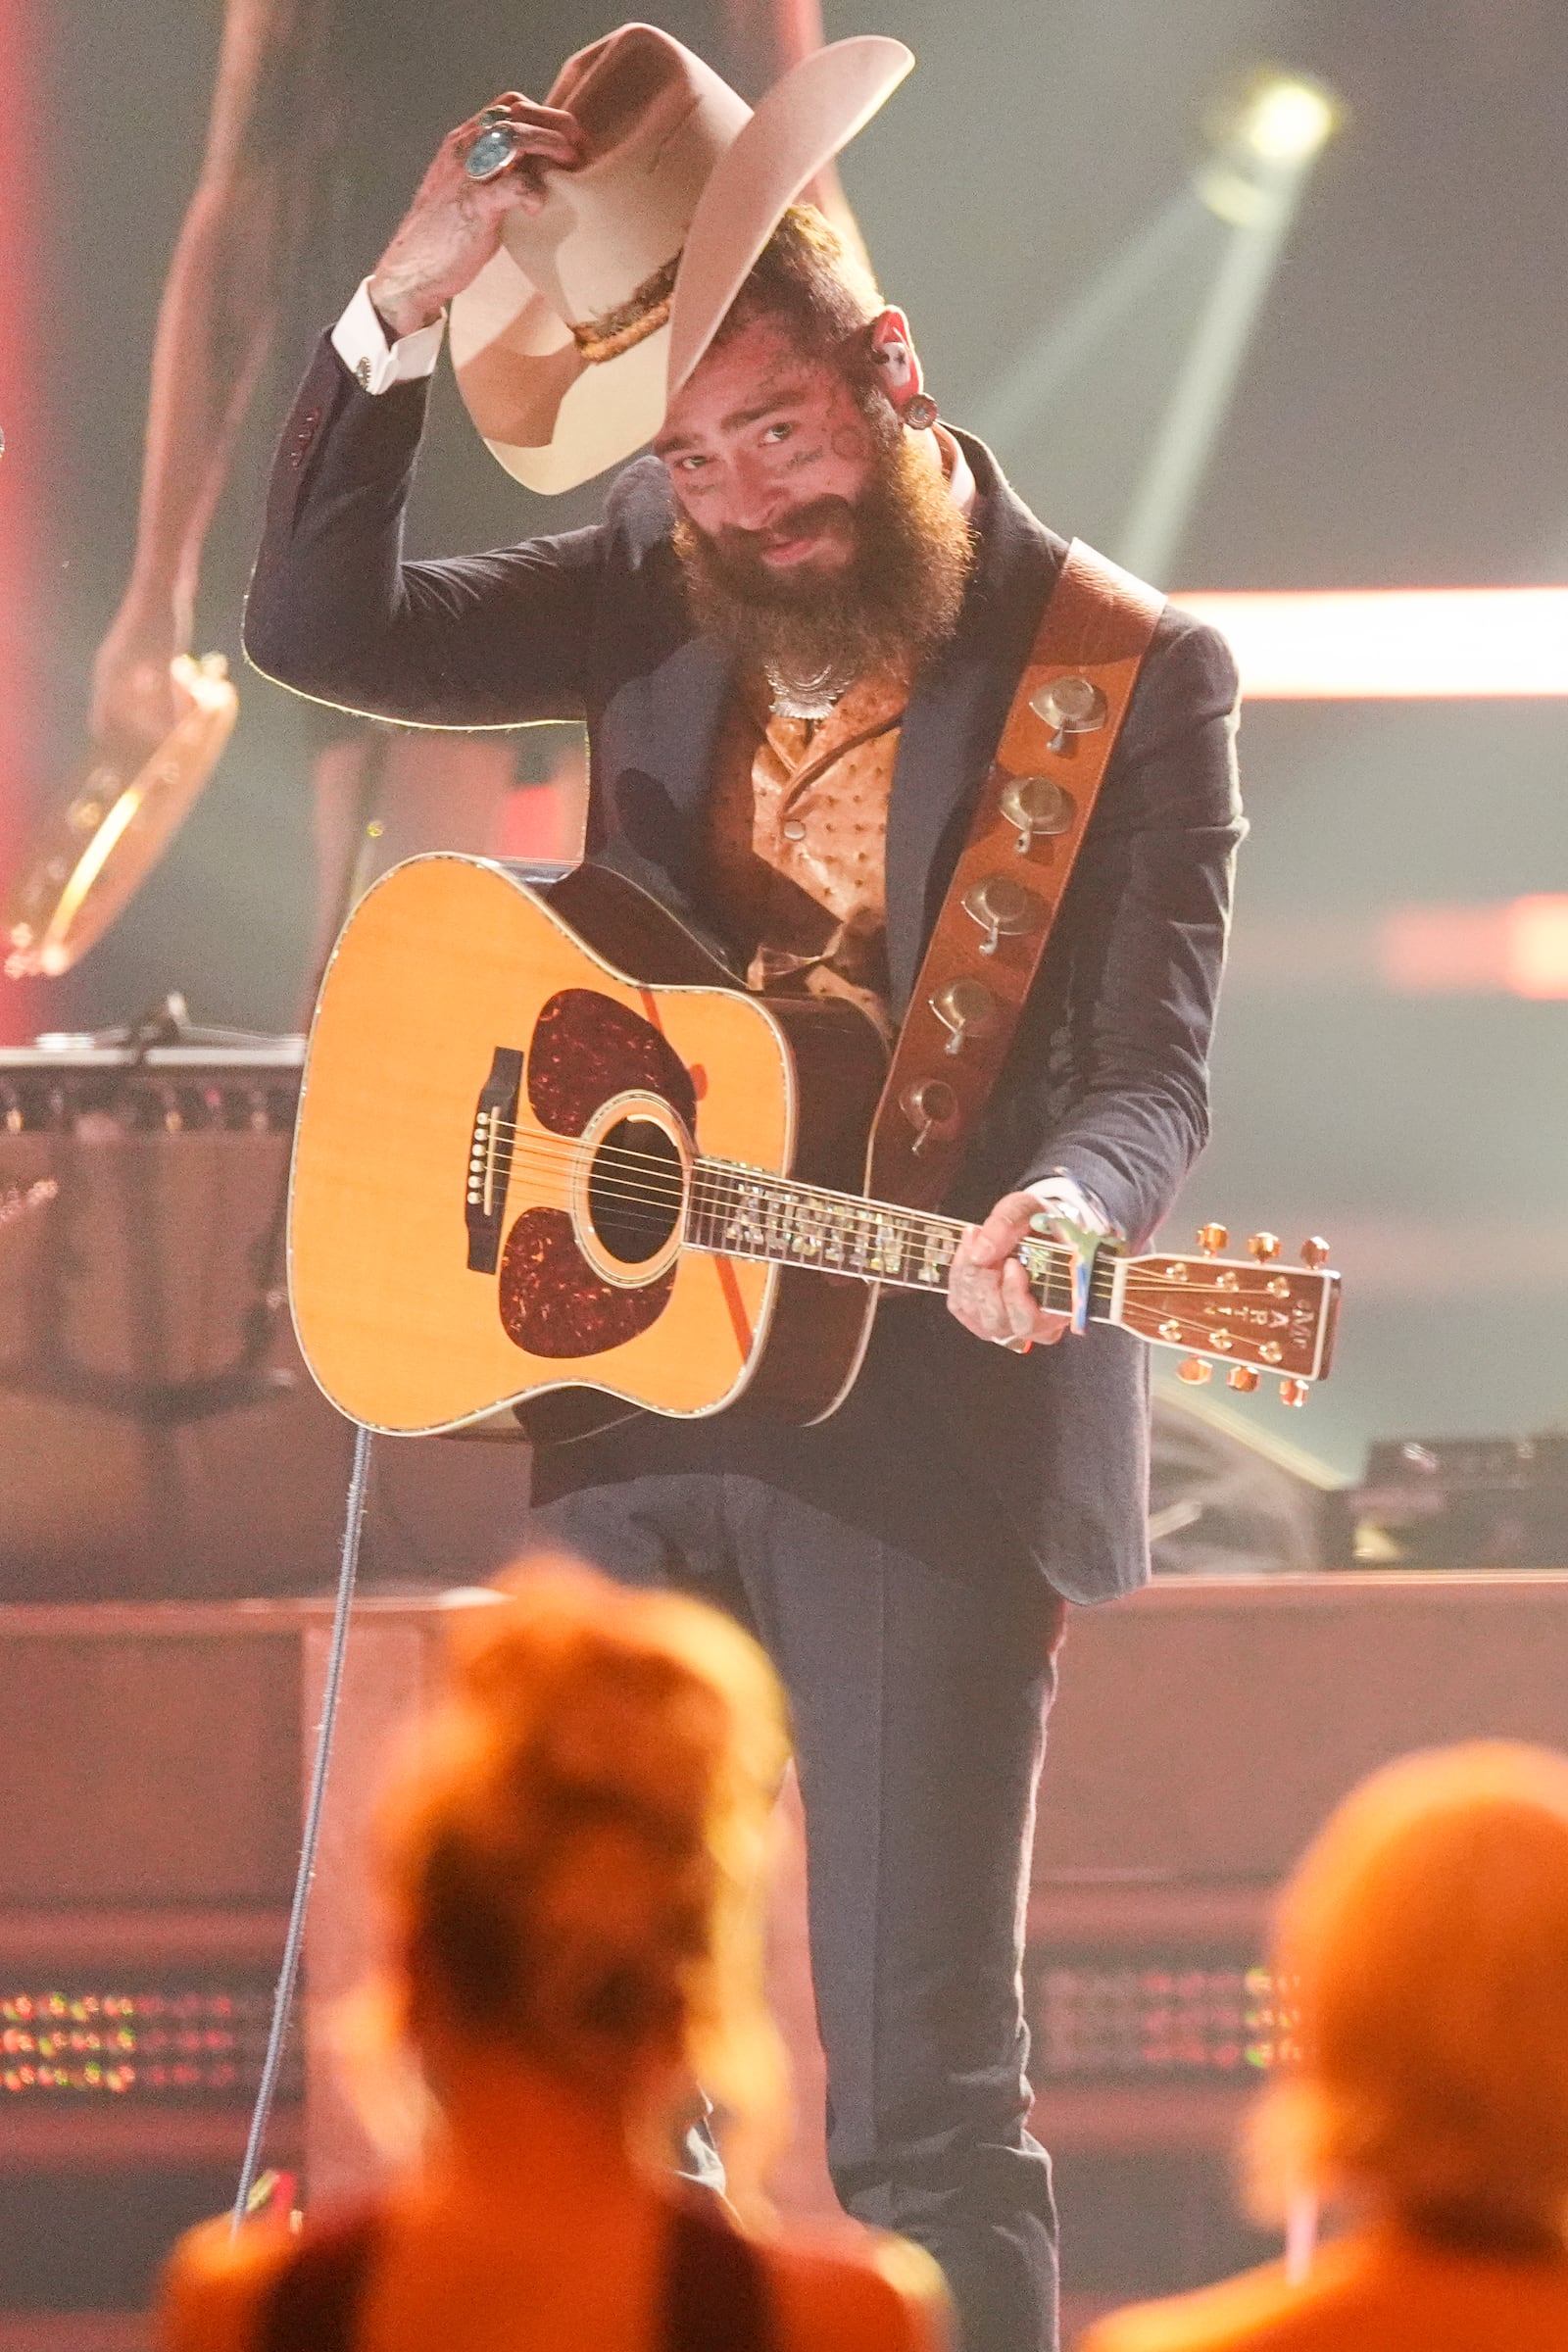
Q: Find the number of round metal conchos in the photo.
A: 5